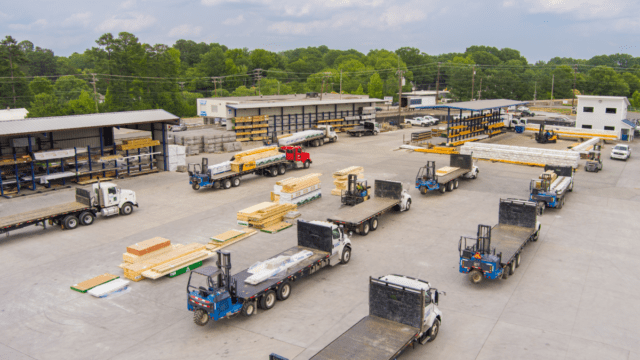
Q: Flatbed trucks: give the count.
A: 10